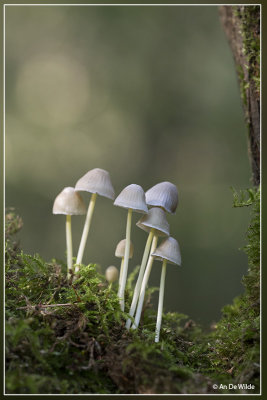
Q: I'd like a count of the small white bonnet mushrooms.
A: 8